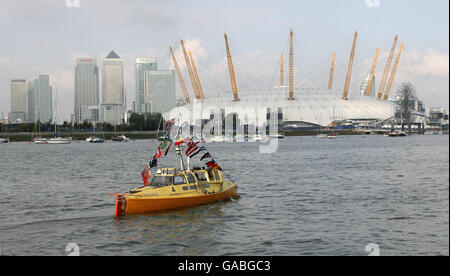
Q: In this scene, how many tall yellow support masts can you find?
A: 11